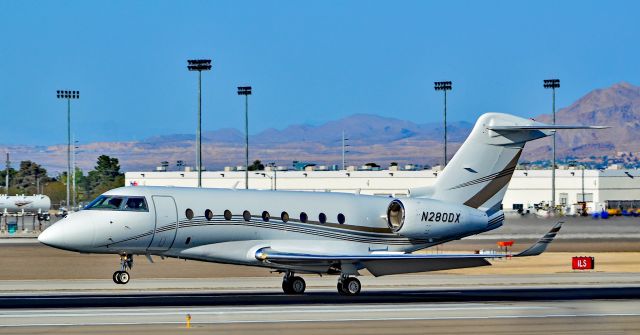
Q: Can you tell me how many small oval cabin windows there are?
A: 9